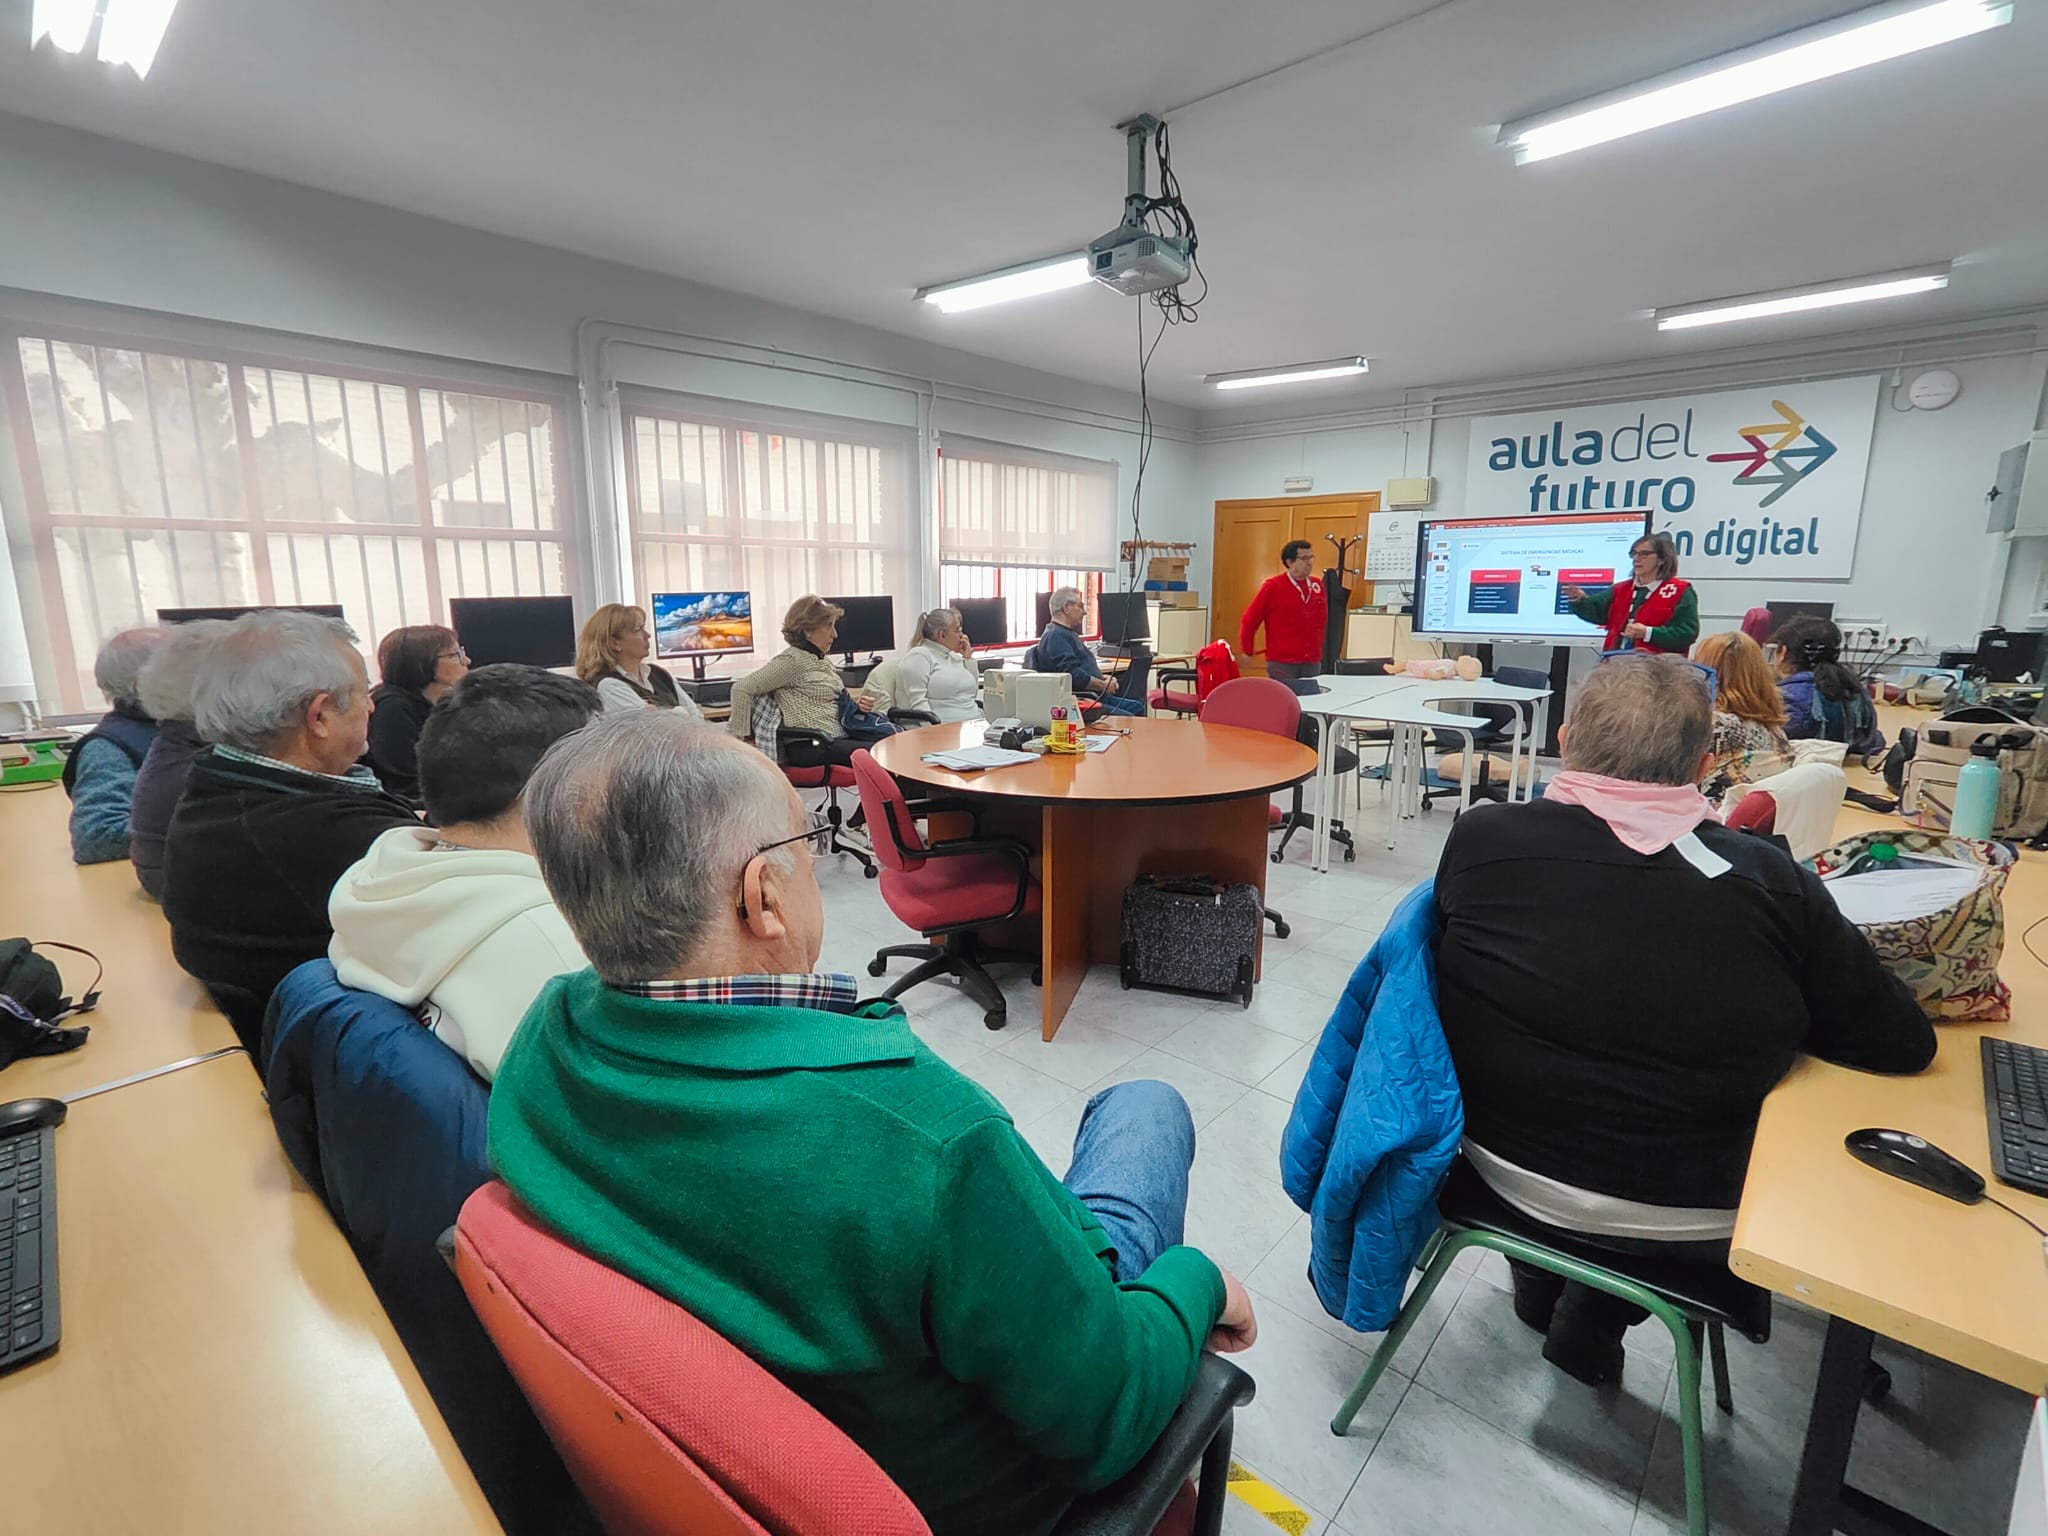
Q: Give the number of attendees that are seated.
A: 13